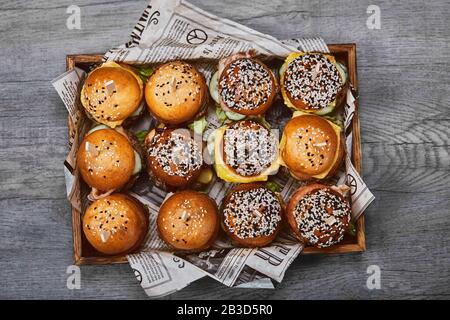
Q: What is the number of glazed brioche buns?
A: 12